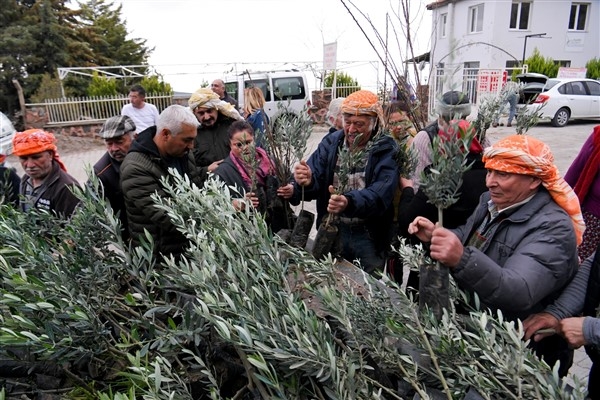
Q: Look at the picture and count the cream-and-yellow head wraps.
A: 1